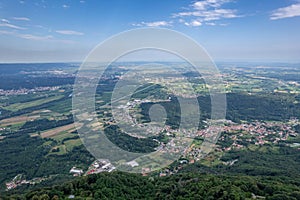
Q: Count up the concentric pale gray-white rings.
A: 2